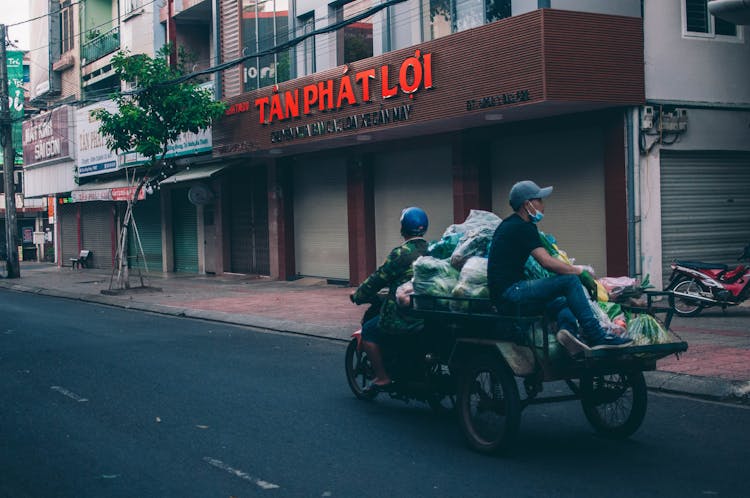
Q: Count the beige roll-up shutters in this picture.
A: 3